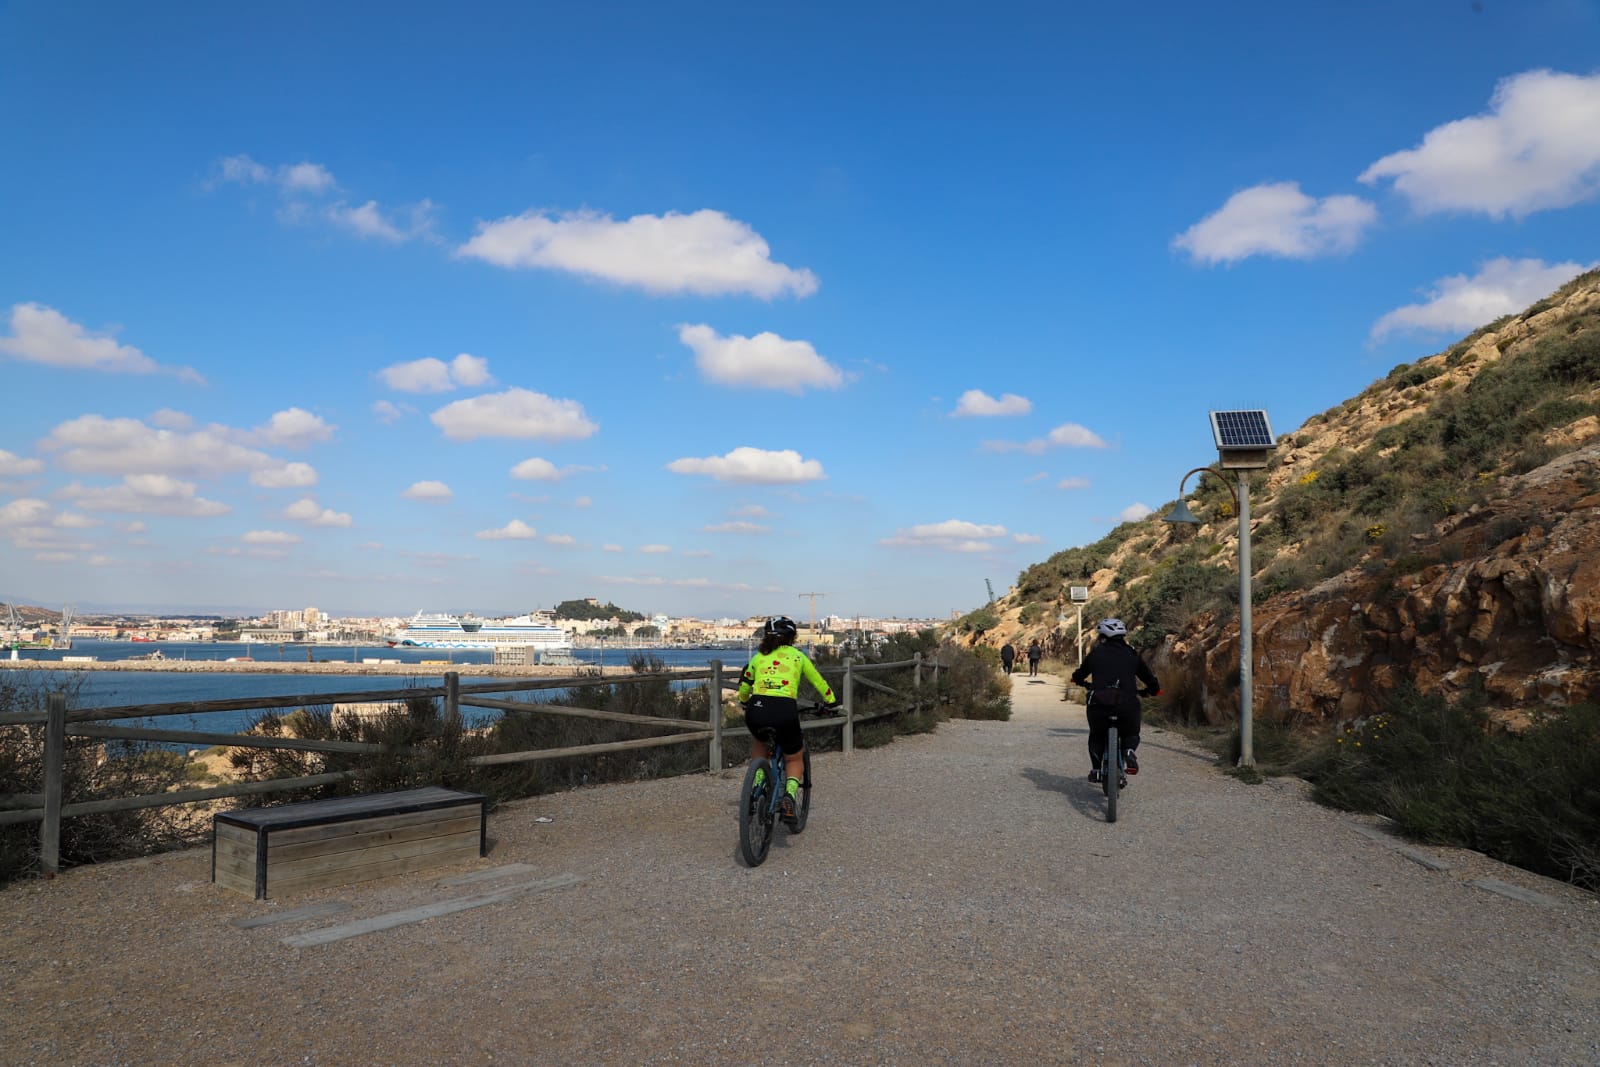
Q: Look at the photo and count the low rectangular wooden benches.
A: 1